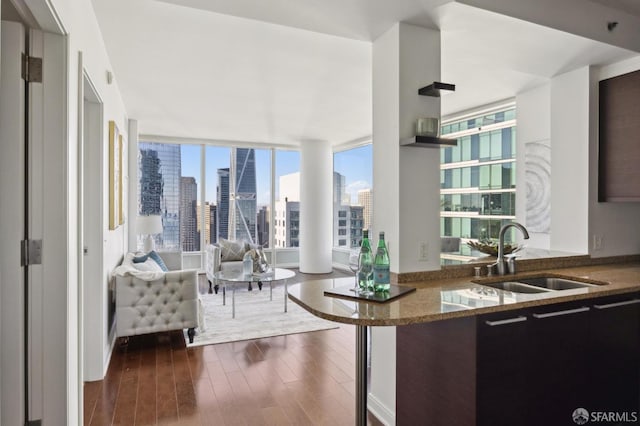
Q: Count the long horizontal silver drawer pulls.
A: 3